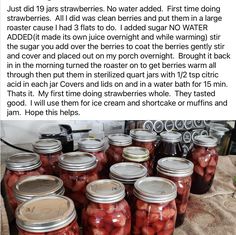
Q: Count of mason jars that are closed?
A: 15